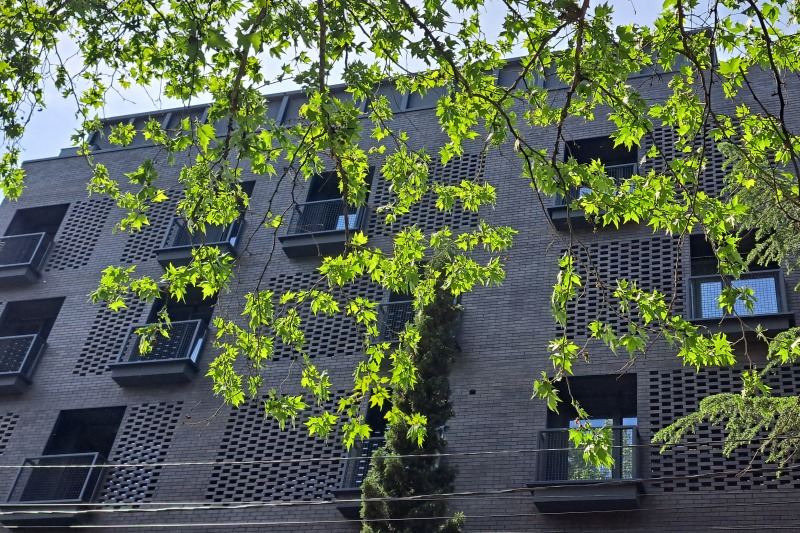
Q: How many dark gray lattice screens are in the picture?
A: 11